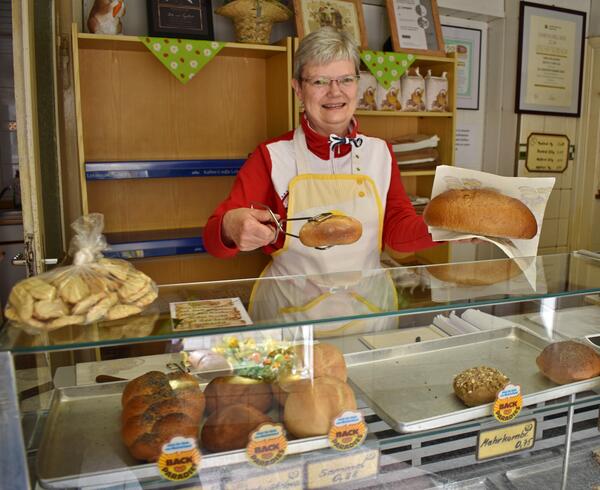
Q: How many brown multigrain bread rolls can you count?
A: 1